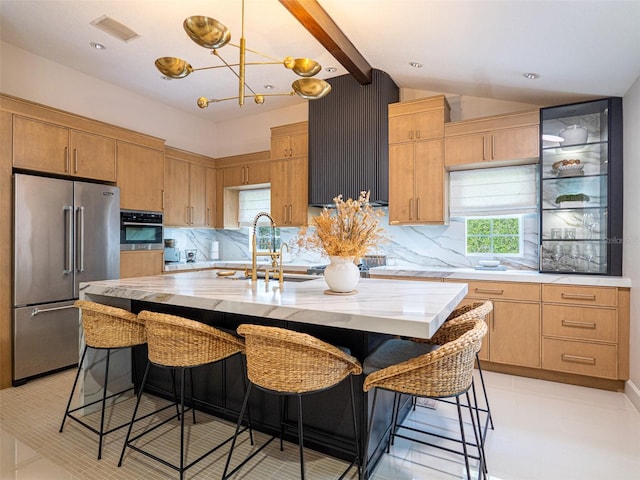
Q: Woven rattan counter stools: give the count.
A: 5